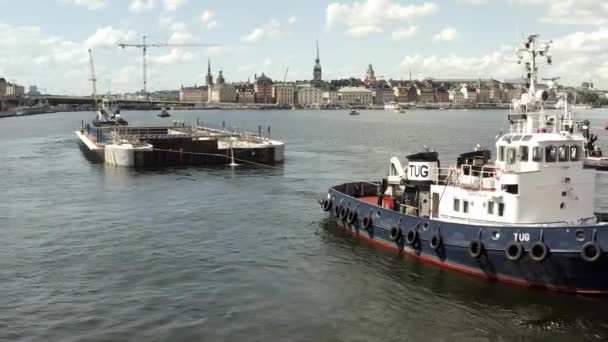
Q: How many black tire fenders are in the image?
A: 12